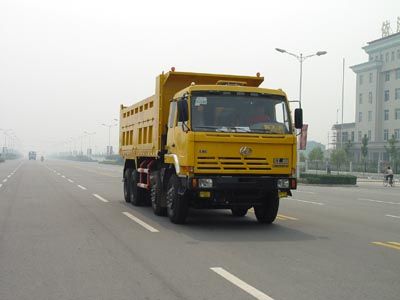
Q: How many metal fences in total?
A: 1